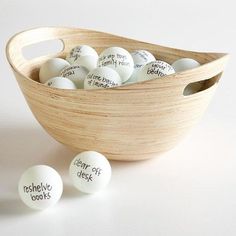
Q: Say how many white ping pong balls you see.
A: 11